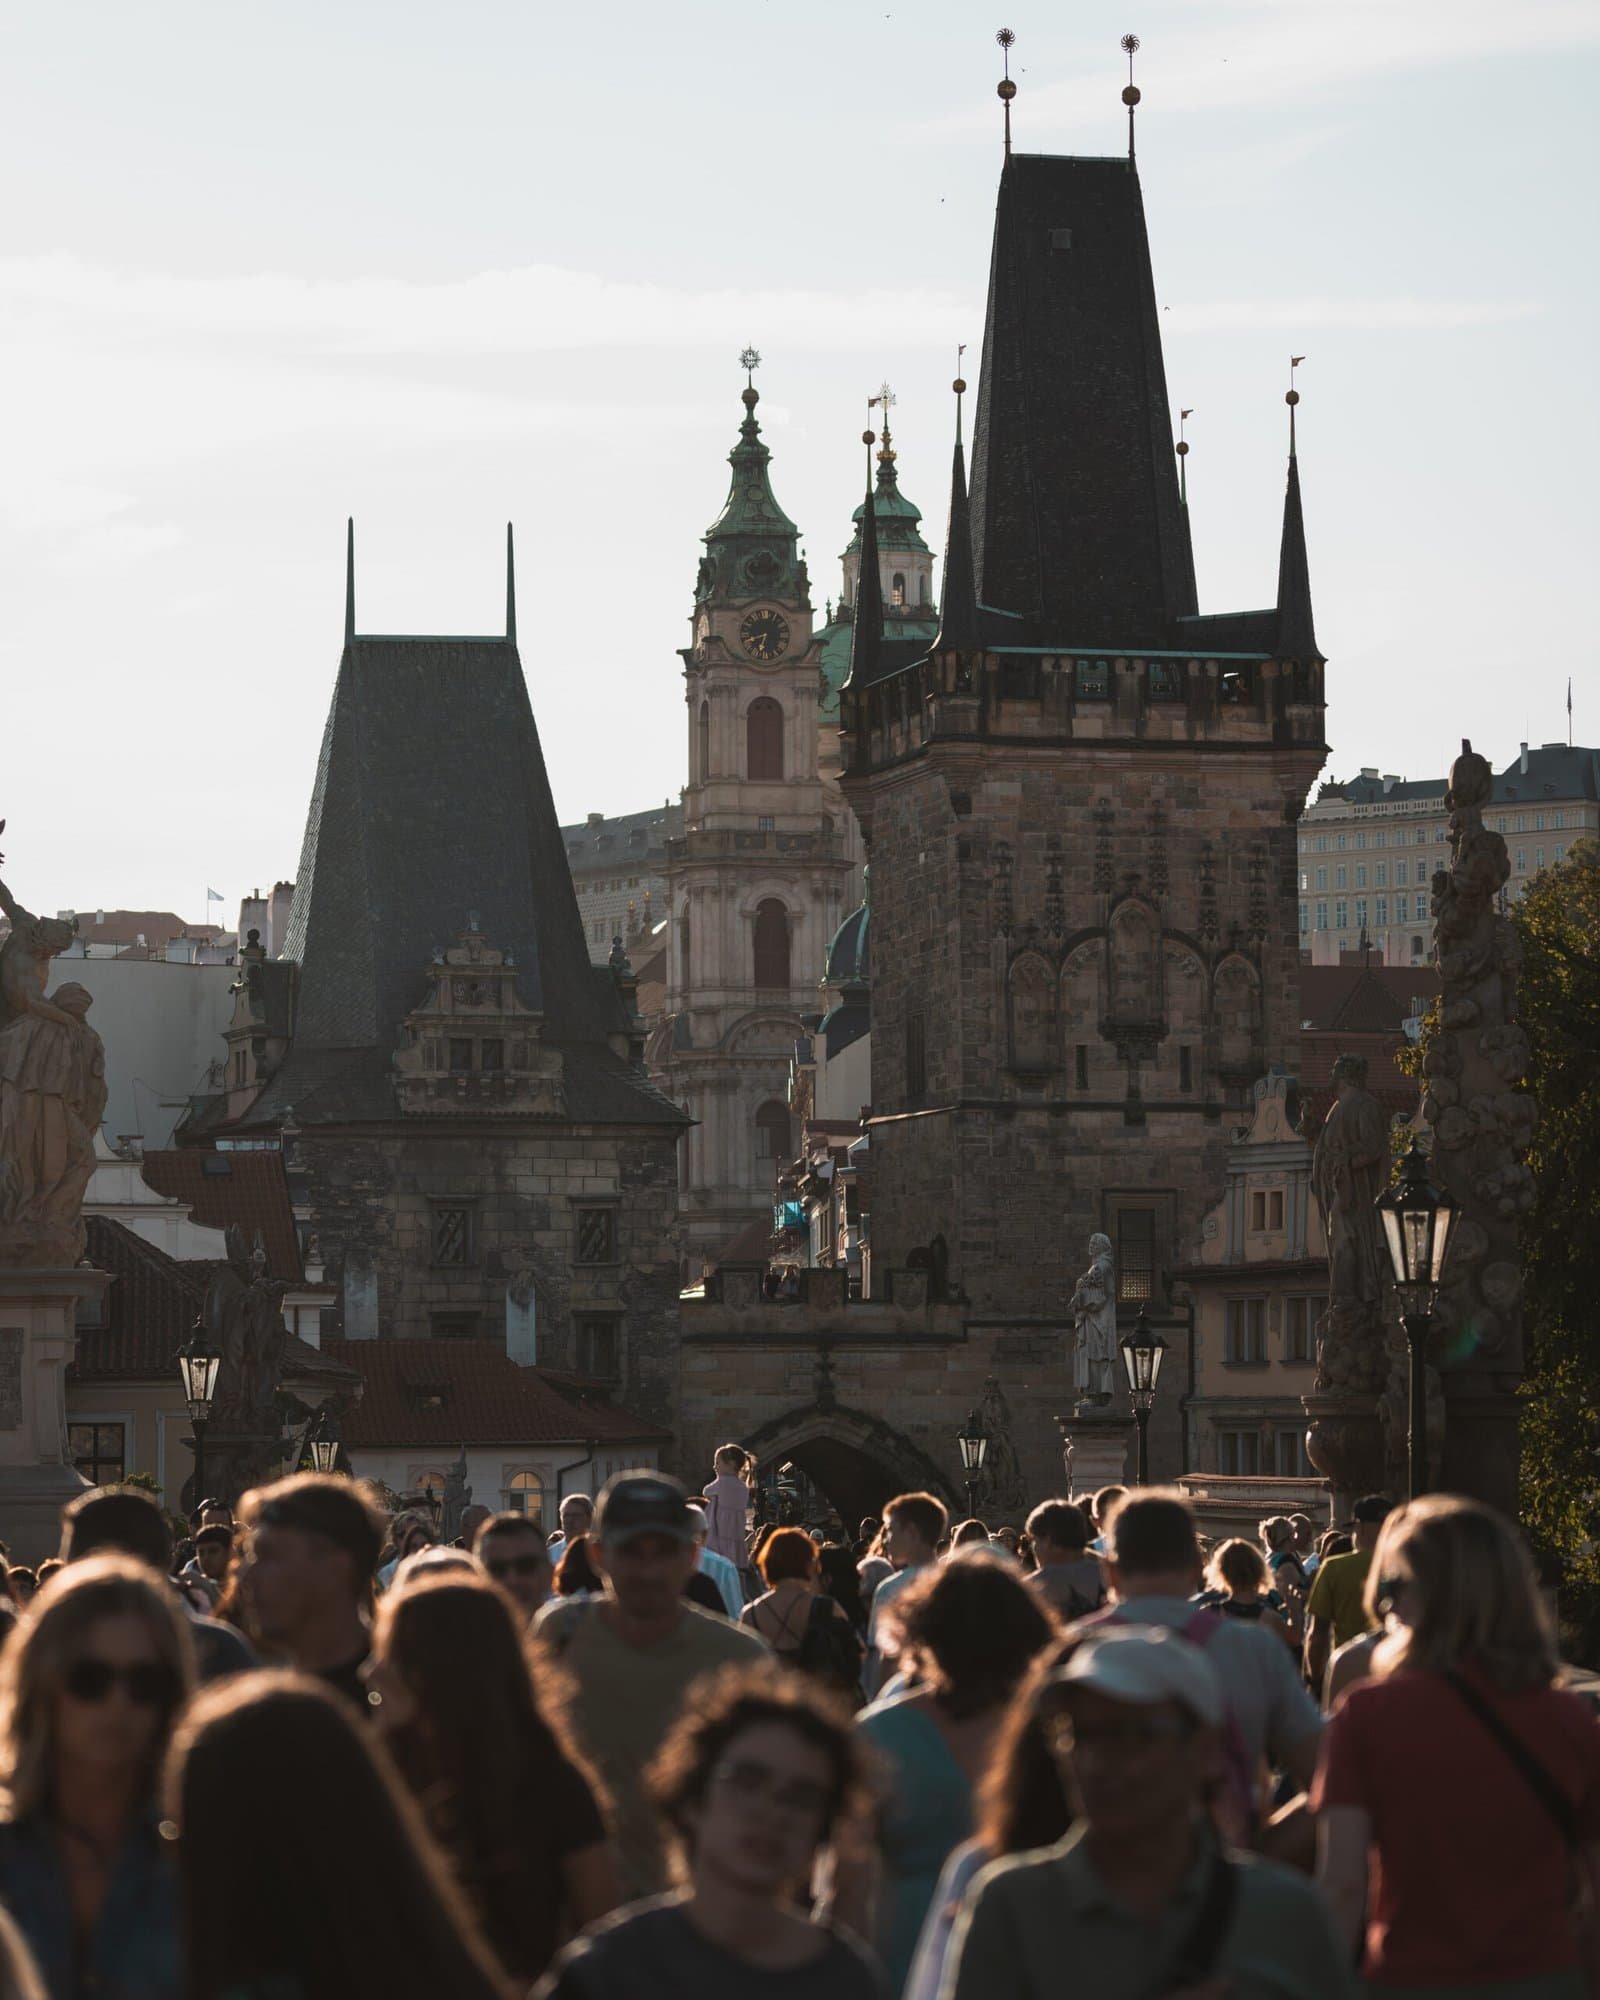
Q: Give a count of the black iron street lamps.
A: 5